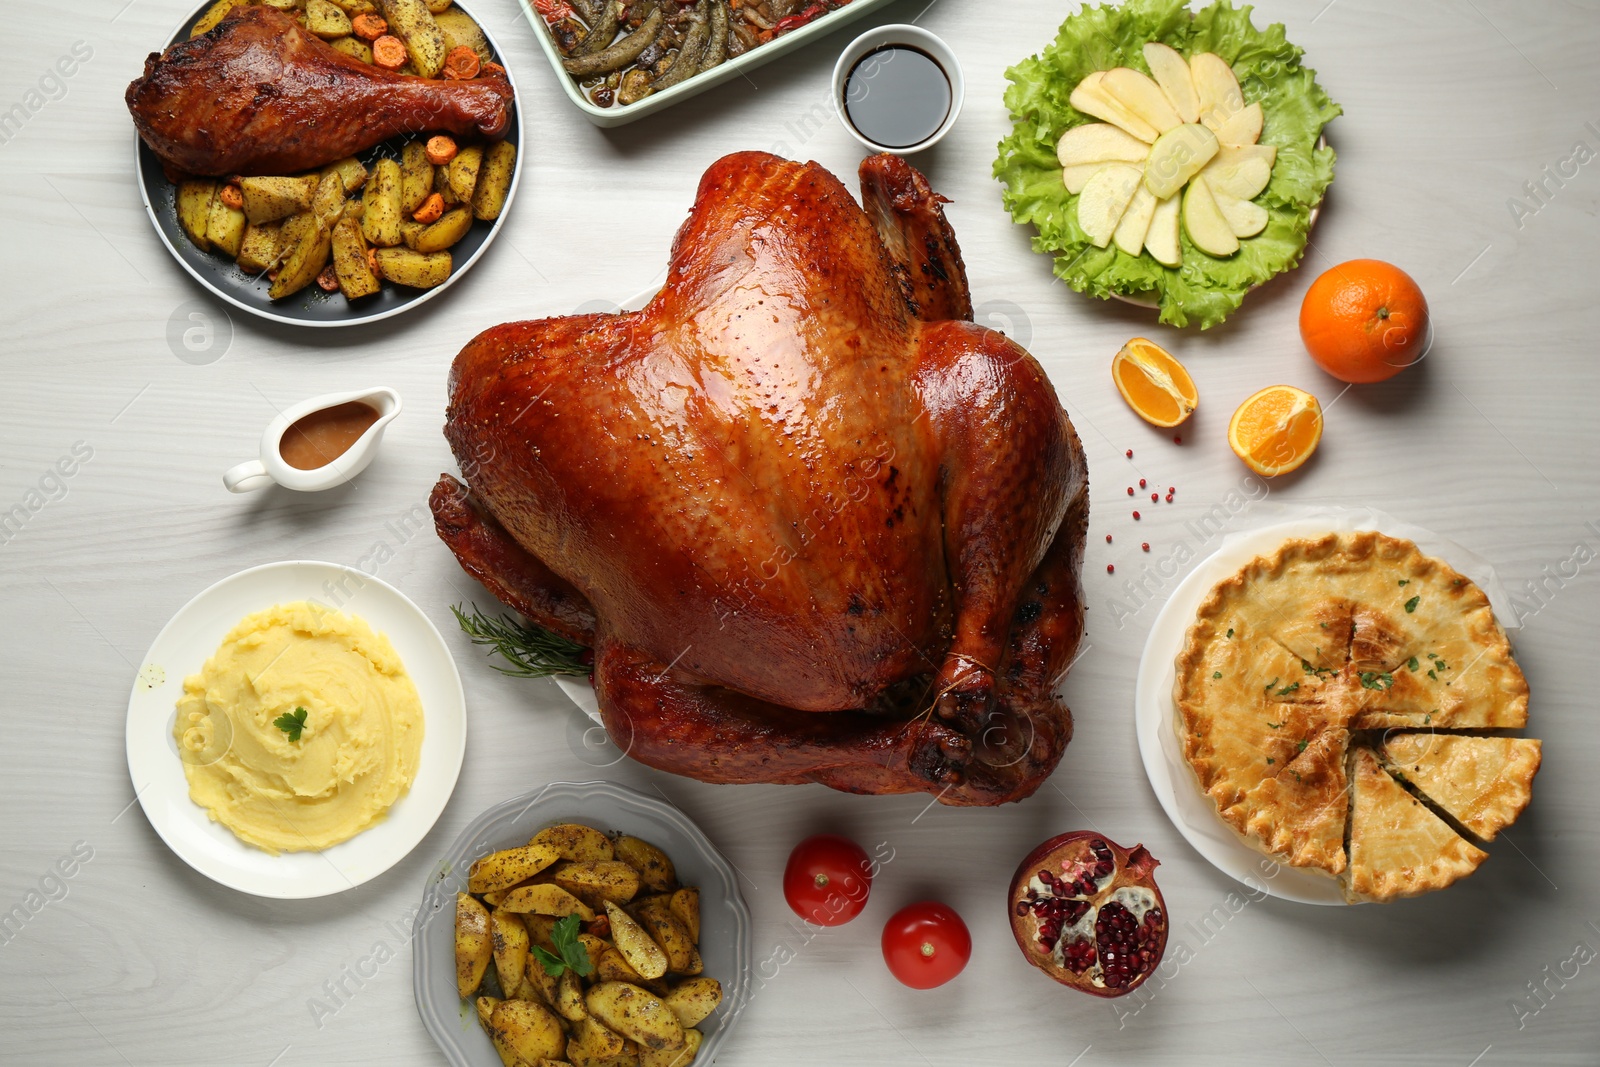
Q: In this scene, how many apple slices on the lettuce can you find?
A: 15